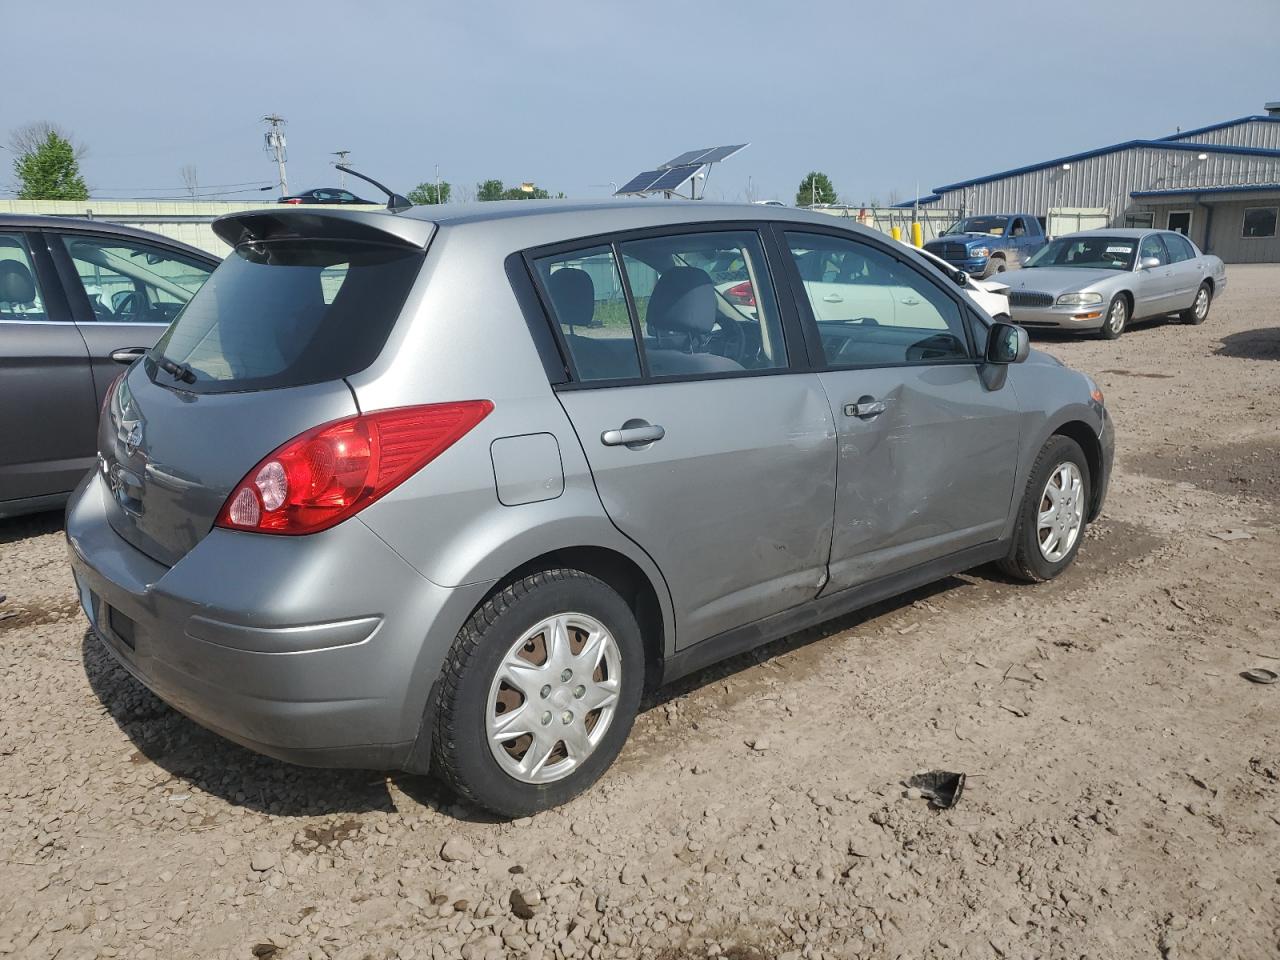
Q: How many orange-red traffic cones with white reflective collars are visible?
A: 0